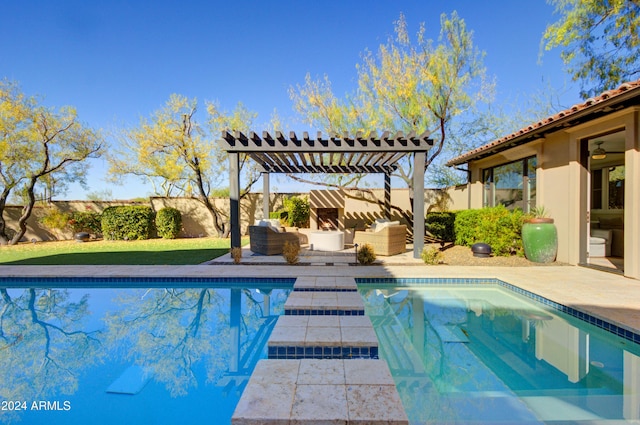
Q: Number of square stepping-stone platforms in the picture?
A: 4